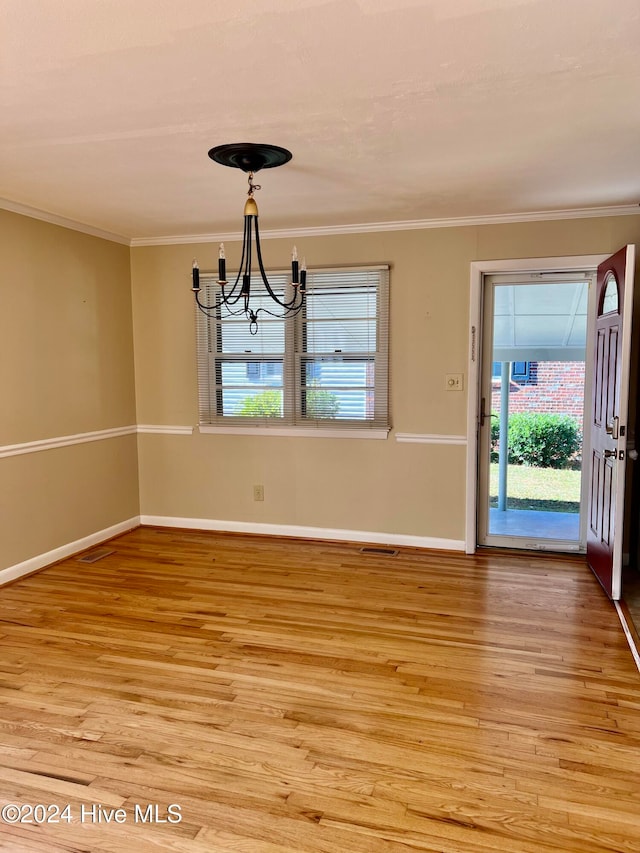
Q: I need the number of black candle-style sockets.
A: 5